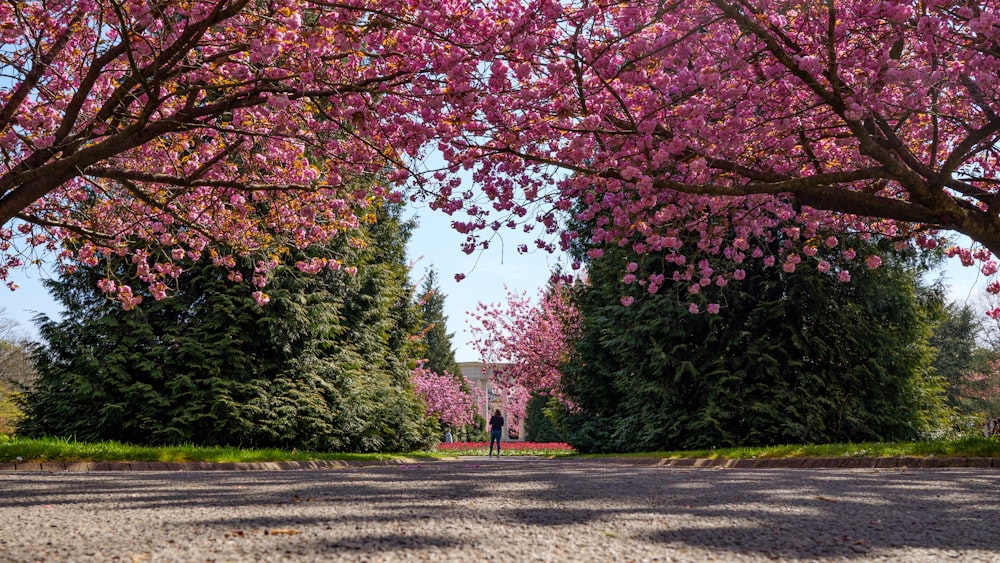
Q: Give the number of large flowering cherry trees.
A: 2